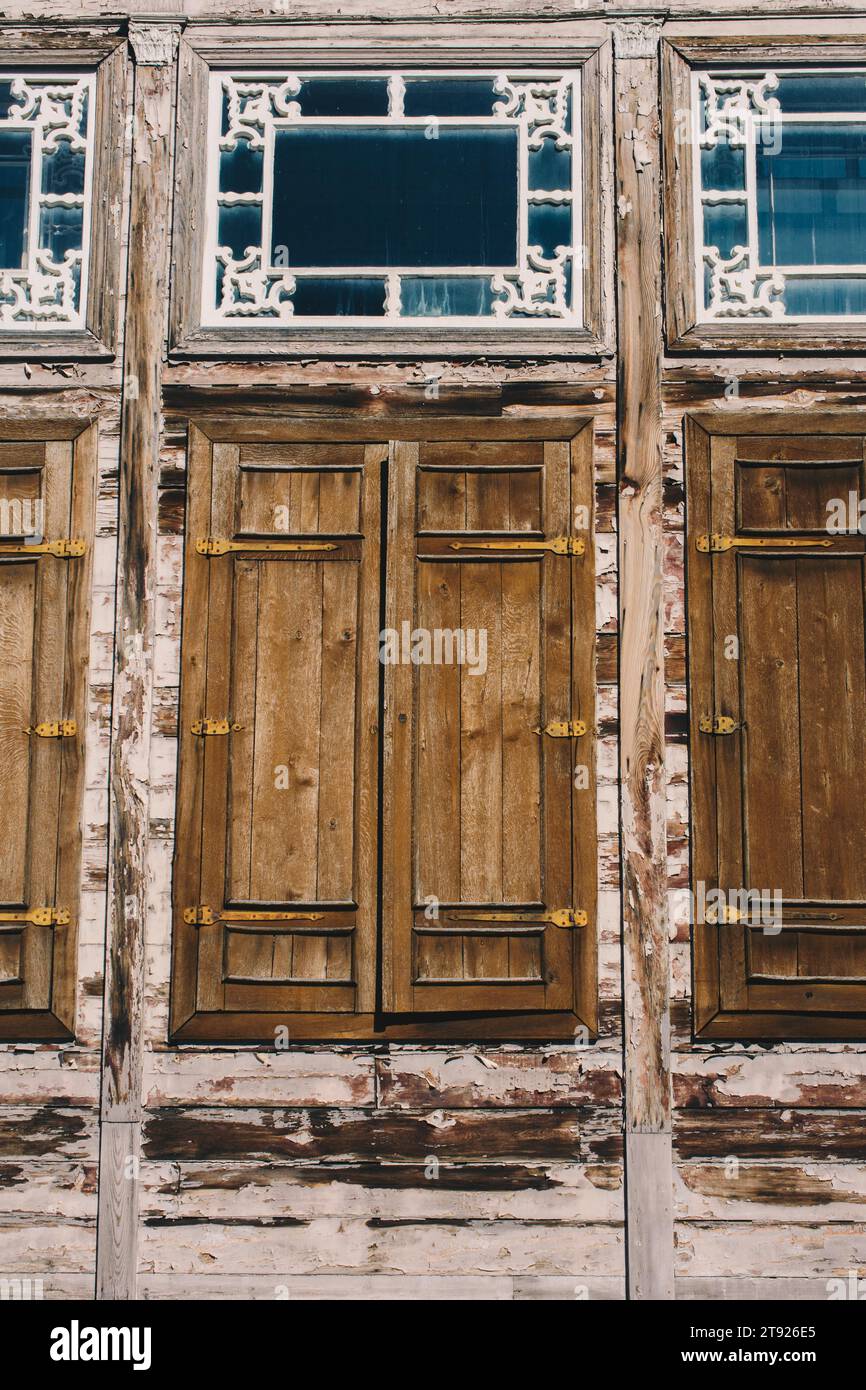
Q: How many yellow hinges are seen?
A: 12